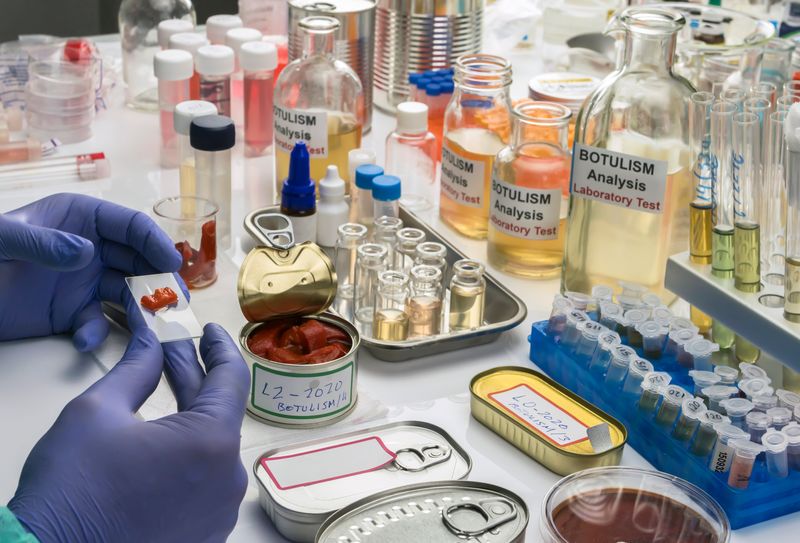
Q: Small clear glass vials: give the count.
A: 8